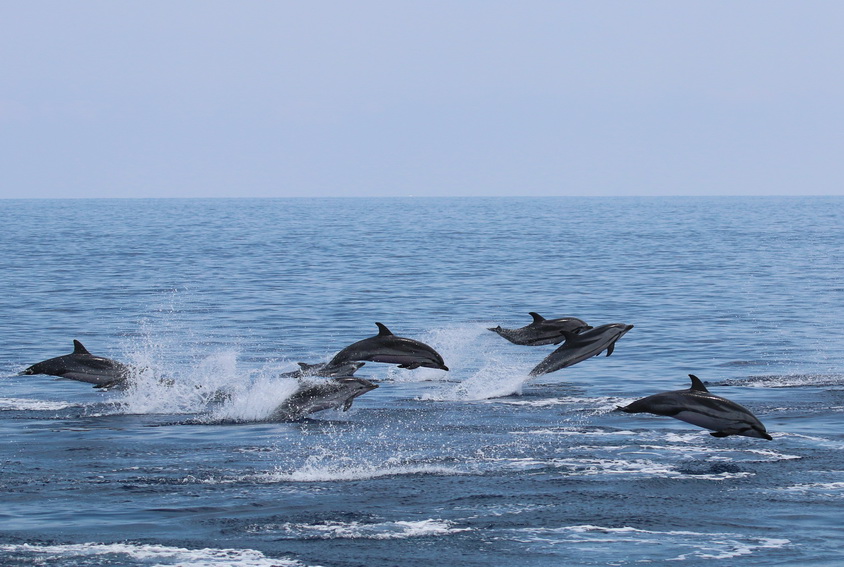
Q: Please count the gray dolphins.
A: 7